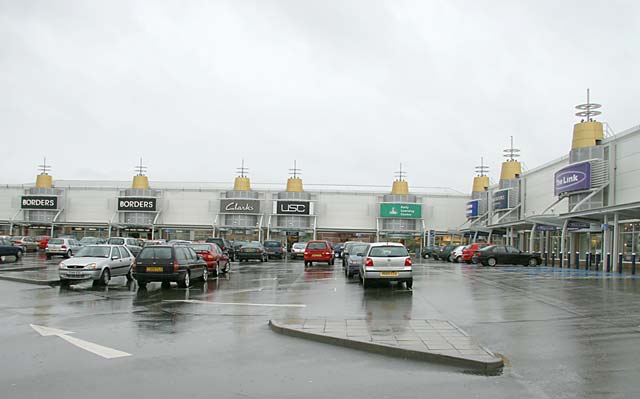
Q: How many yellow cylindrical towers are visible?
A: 8